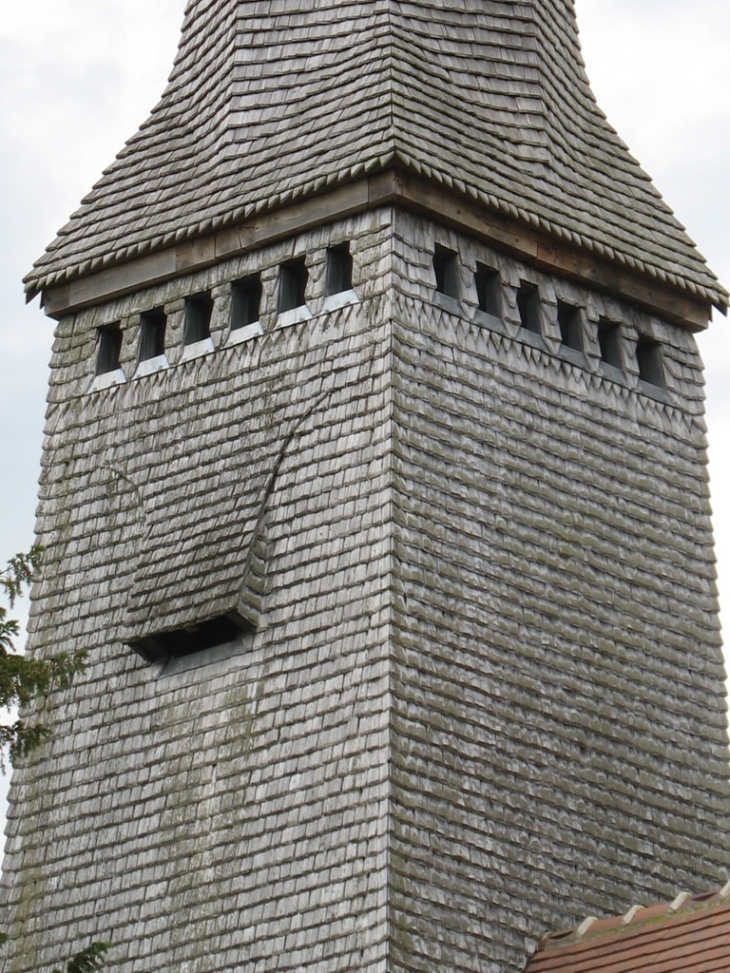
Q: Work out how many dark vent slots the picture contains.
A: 12